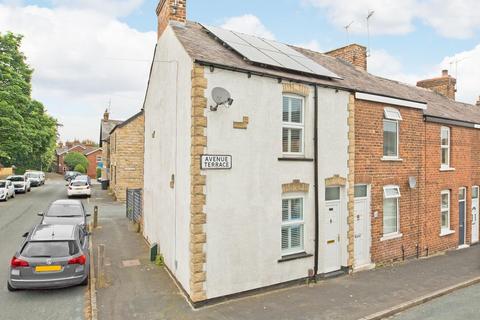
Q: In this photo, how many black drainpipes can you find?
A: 1